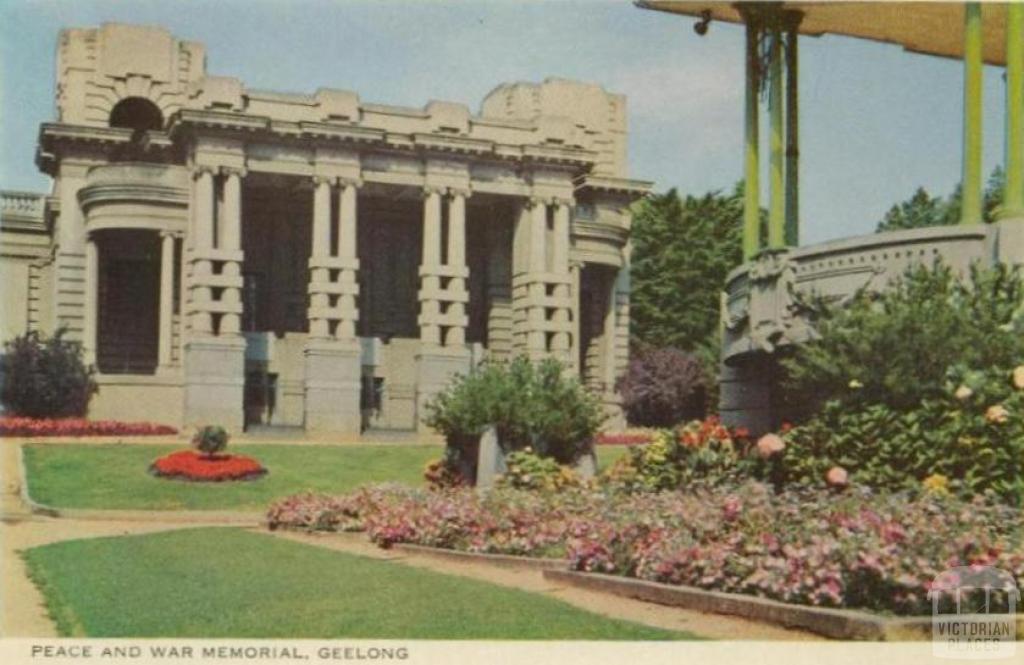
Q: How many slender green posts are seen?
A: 5